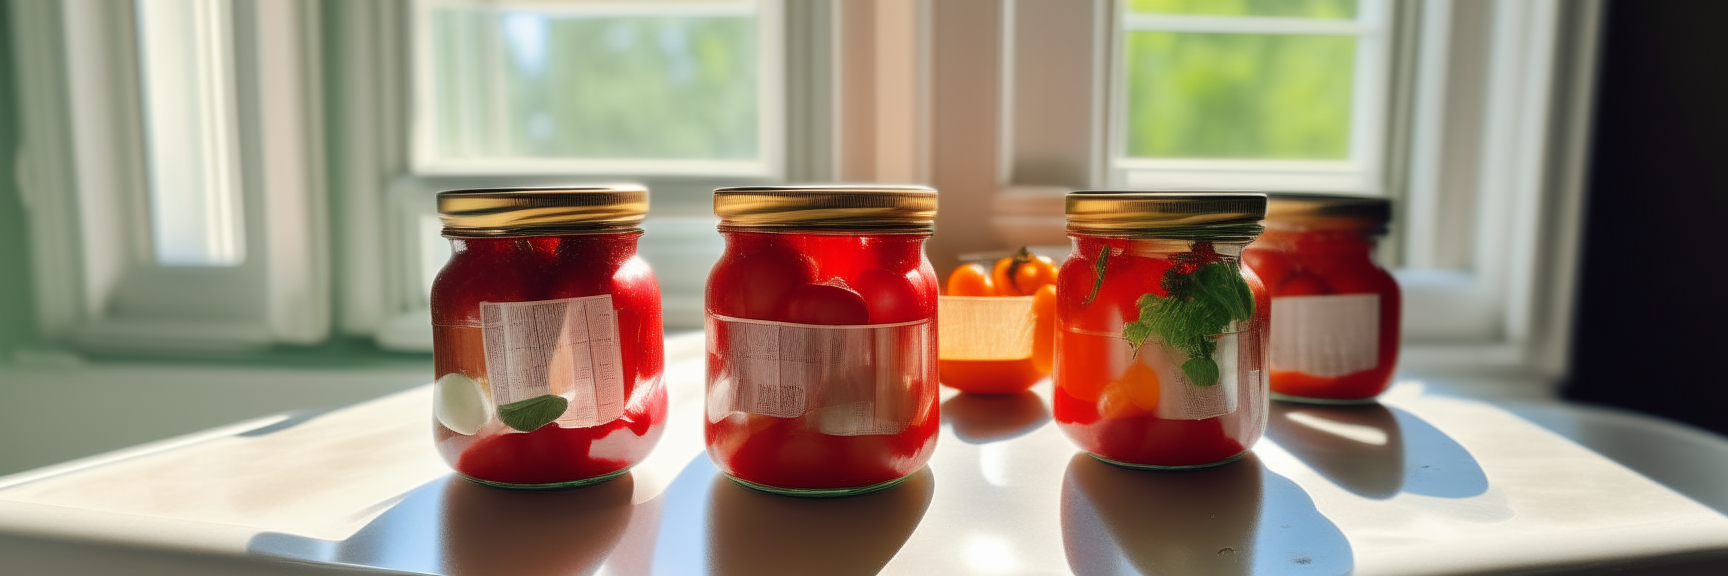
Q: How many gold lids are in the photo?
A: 4